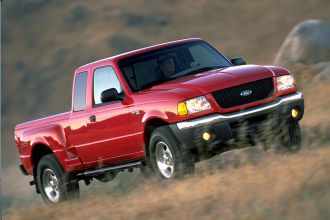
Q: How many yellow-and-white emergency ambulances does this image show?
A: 0